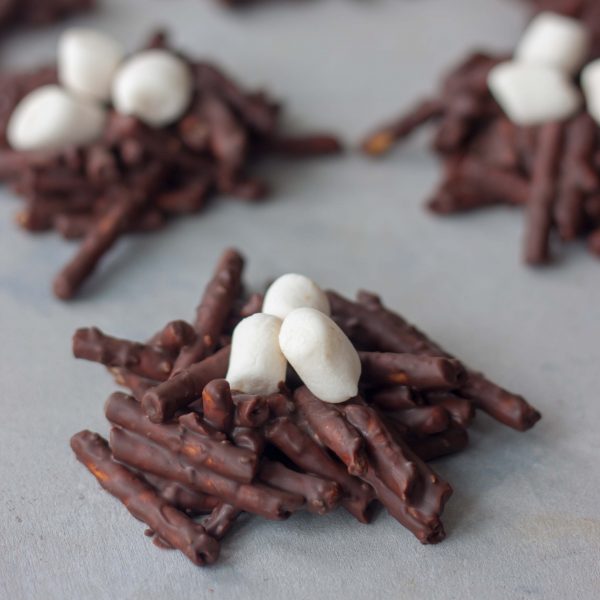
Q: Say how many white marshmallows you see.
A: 9